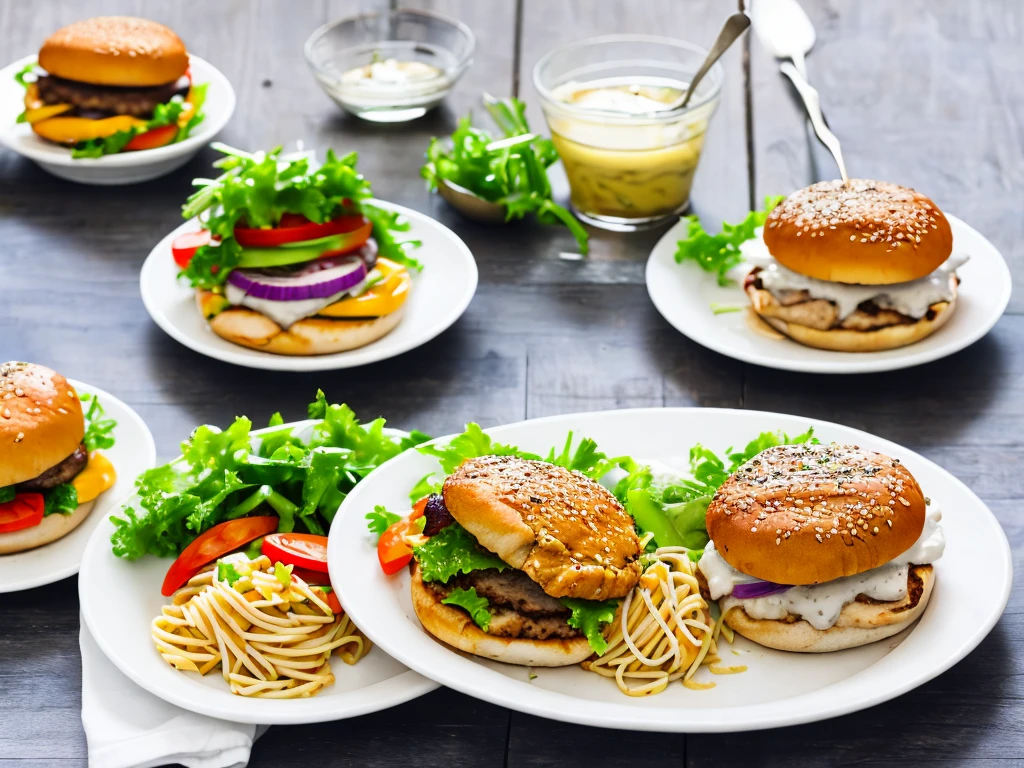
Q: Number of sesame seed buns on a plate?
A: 5